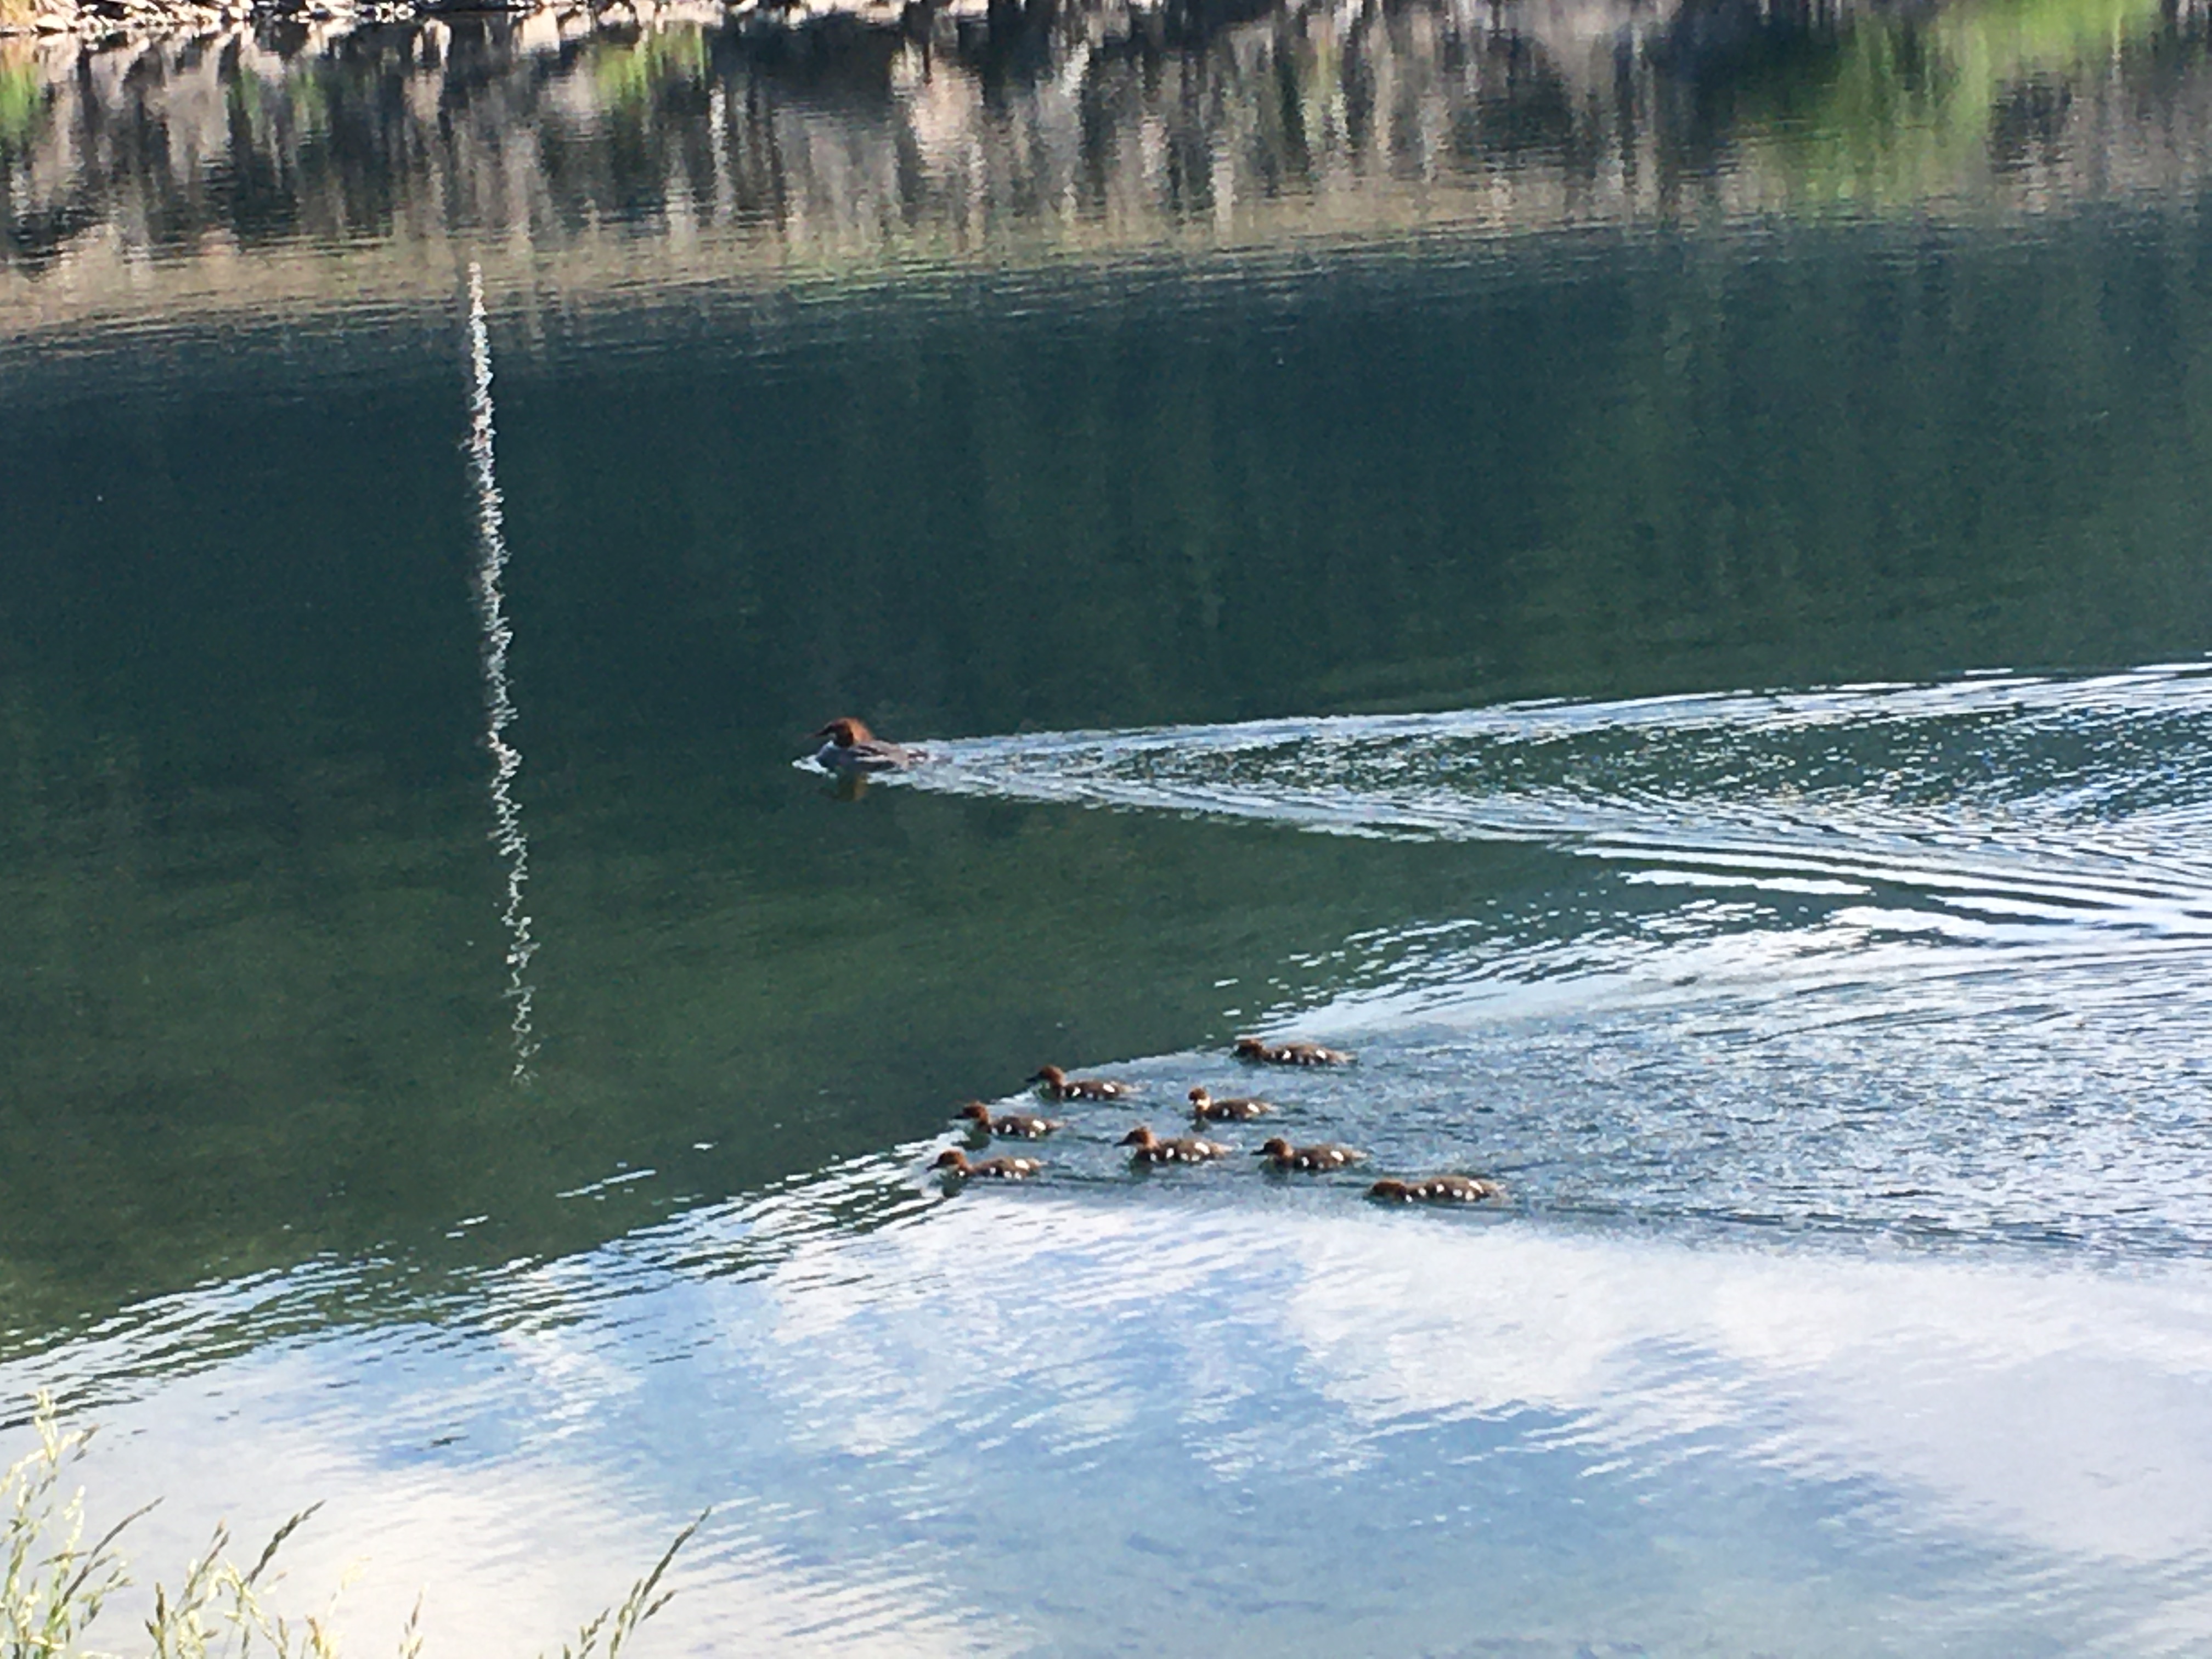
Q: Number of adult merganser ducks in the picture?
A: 1